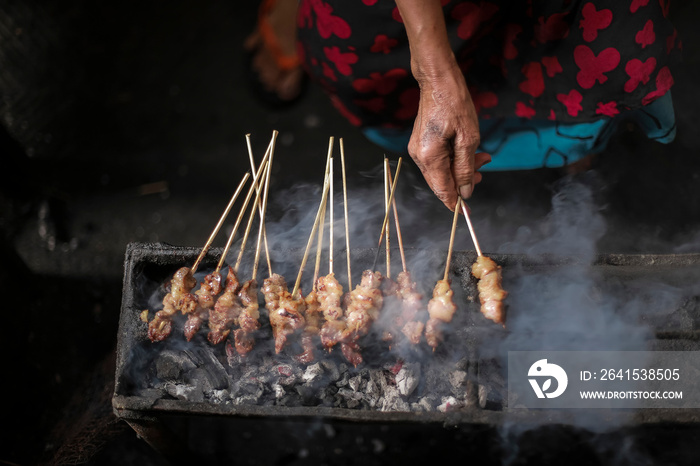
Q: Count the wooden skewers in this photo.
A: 14